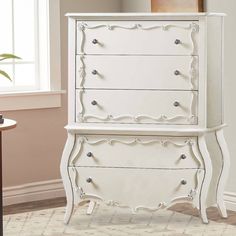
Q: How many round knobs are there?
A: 10